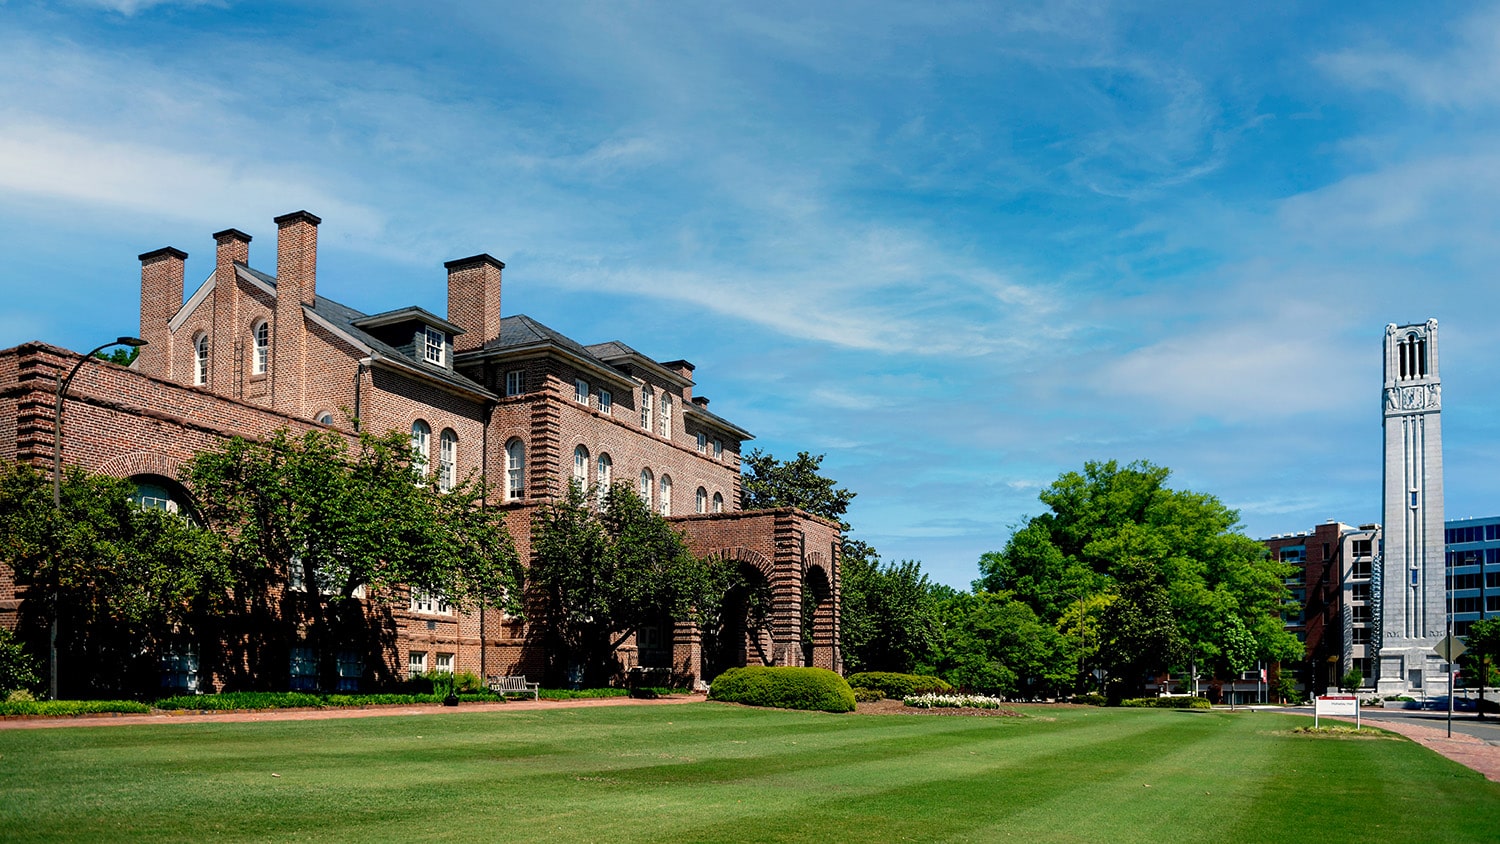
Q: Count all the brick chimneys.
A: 6